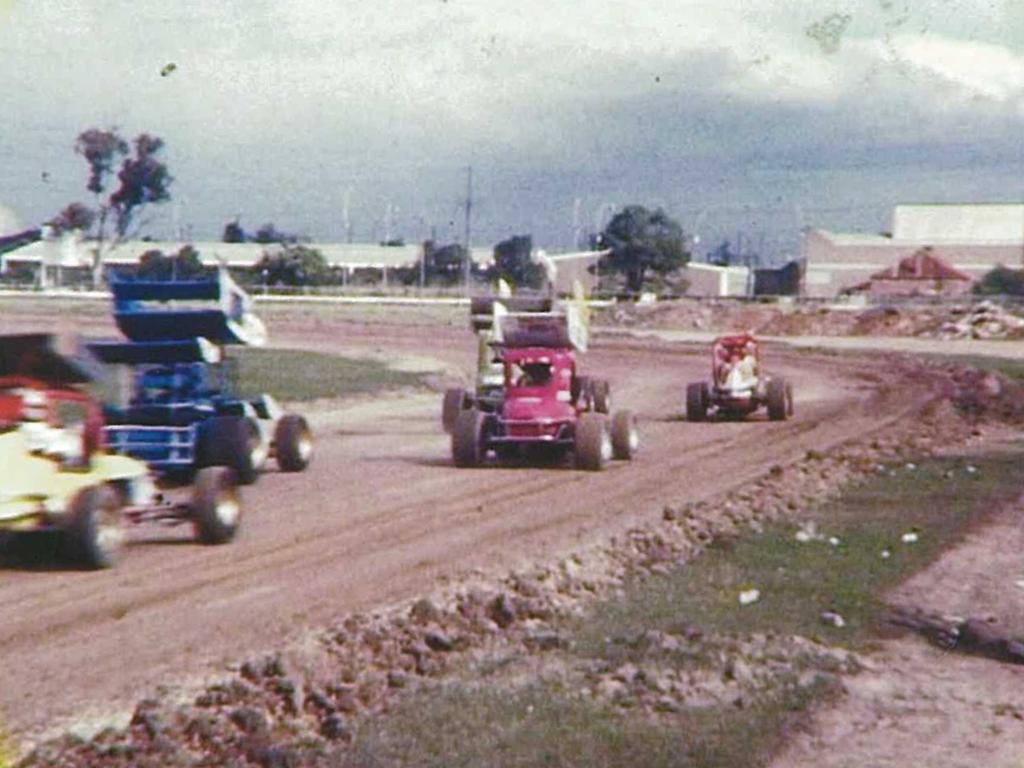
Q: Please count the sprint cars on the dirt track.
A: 5